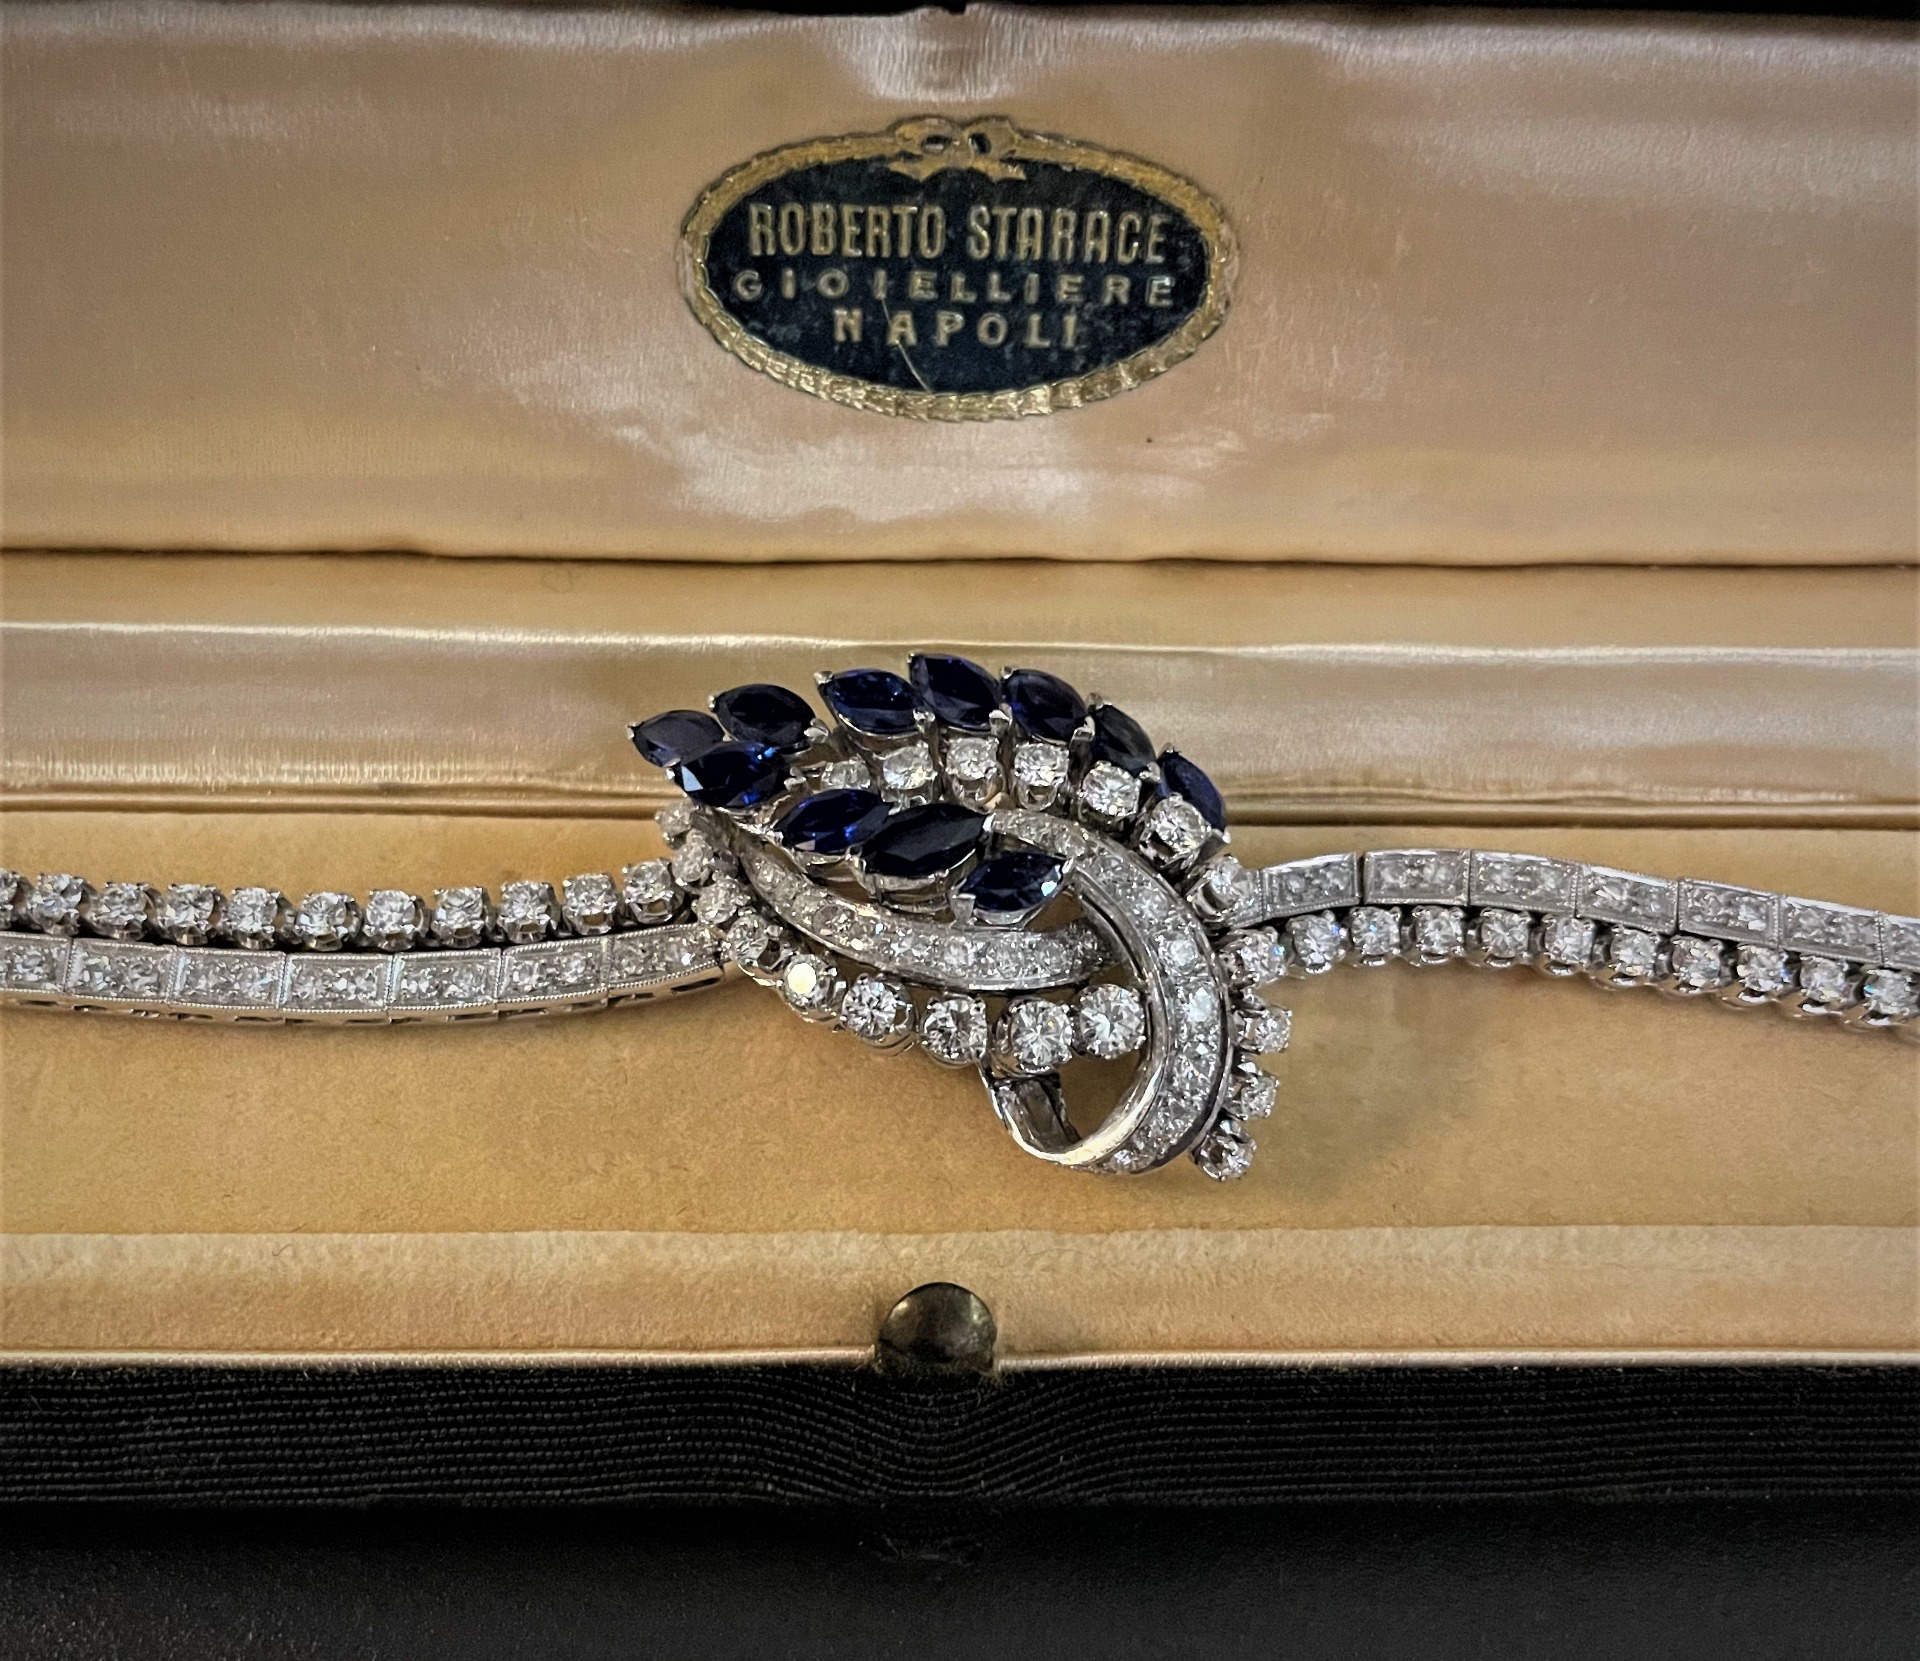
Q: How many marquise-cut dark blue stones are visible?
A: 11